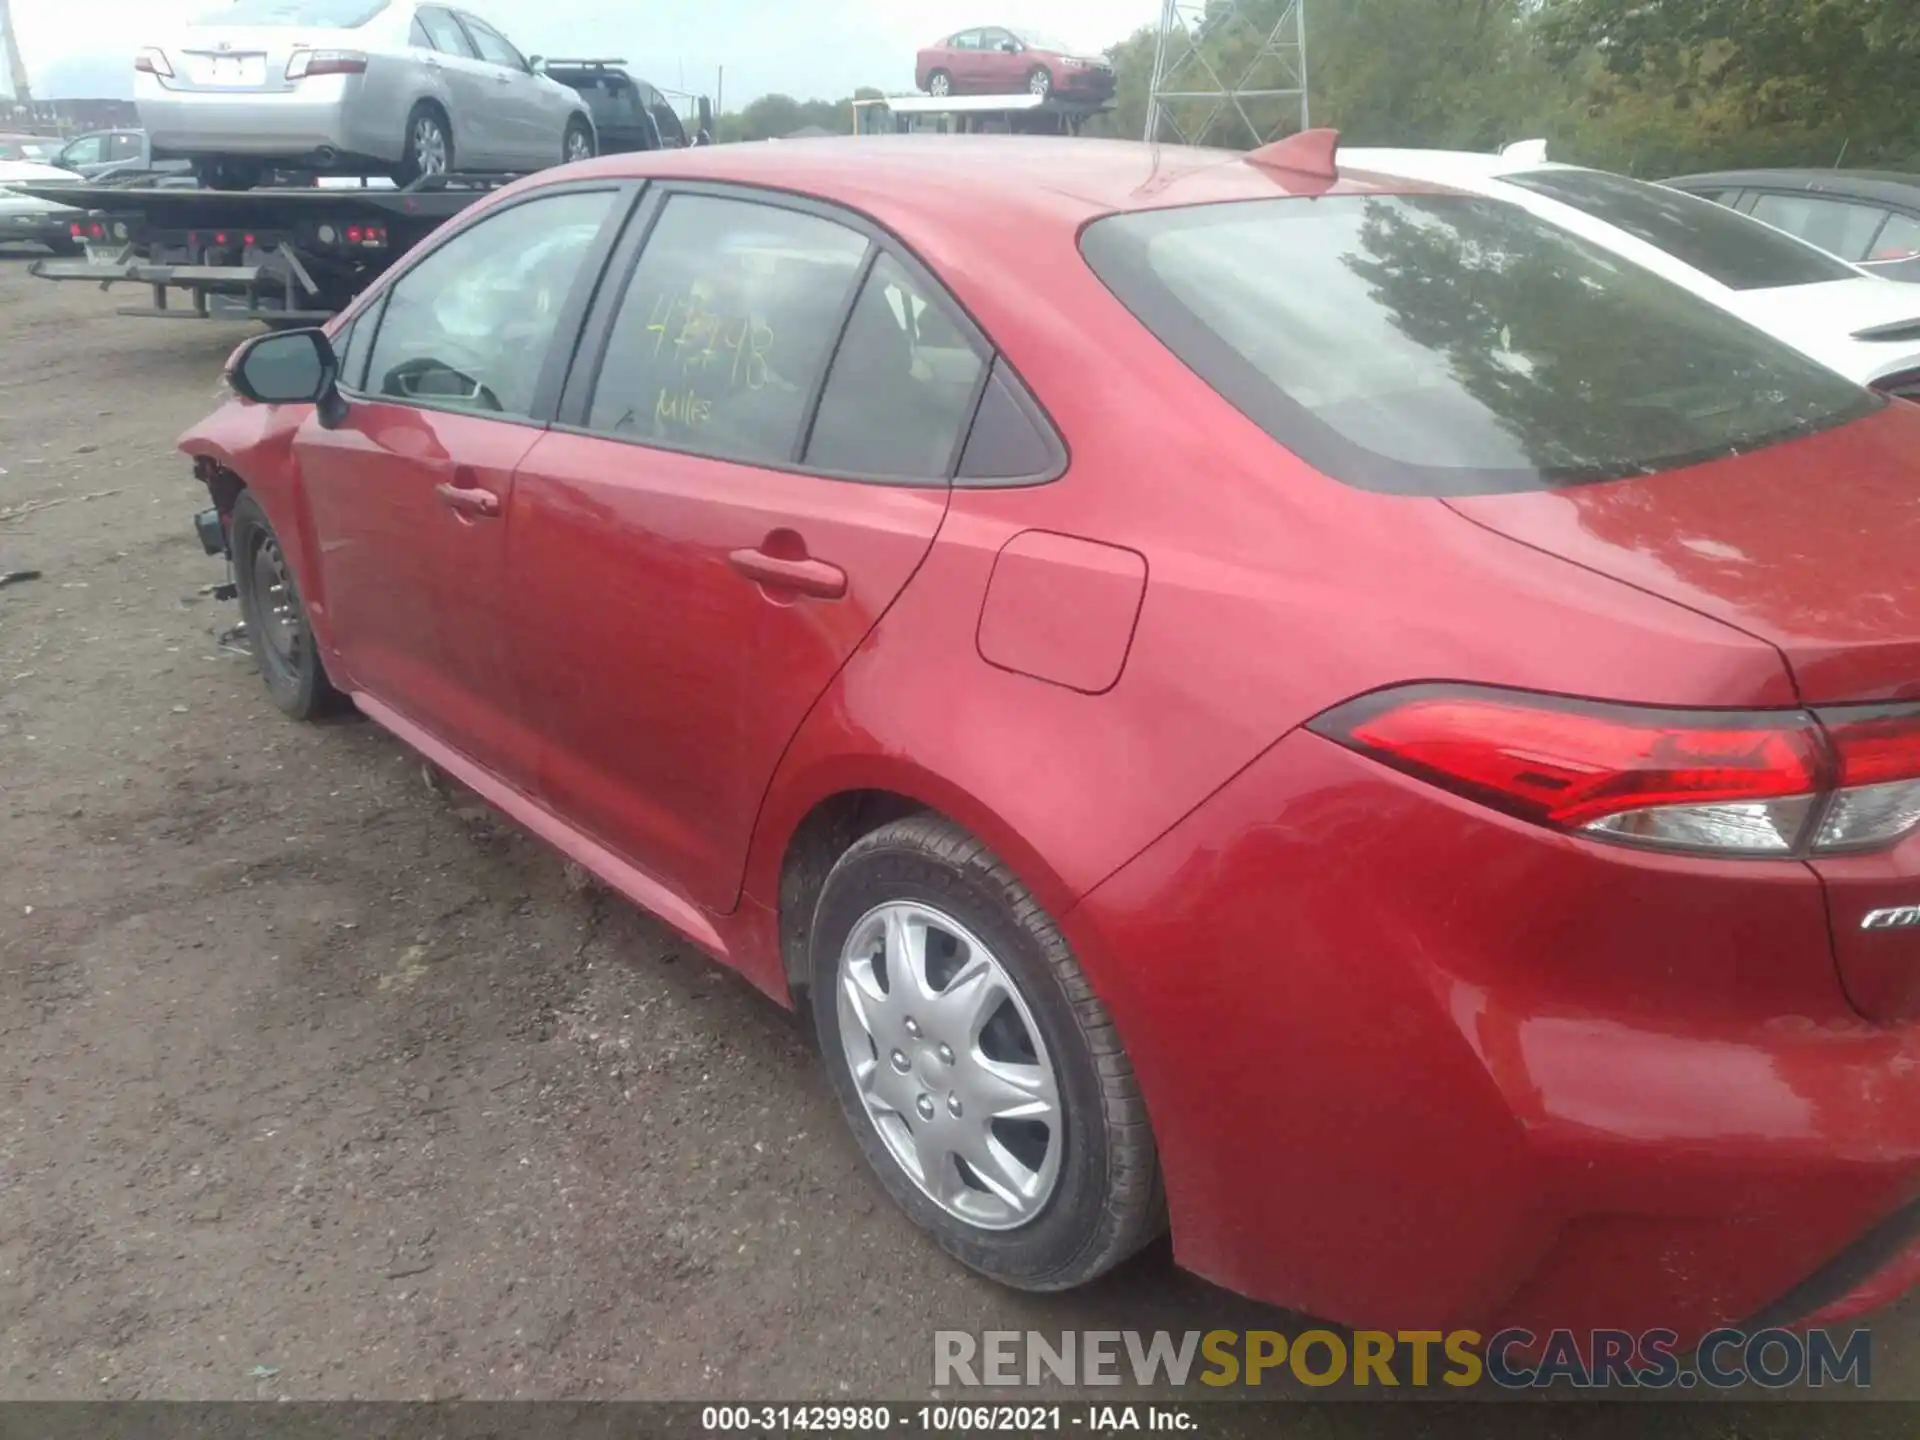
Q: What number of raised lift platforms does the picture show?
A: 2